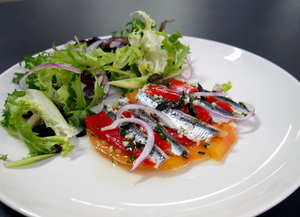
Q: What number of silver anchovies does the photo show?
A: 5